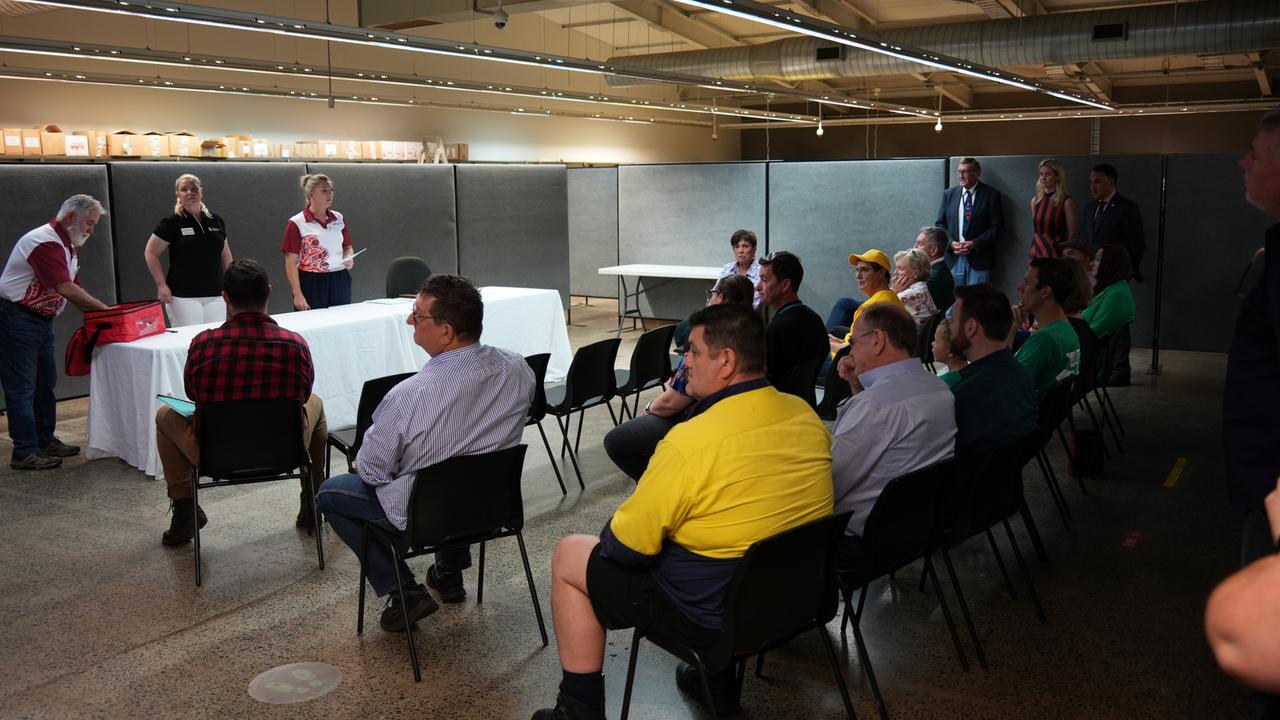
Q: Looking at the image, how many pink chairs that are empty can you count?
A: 0